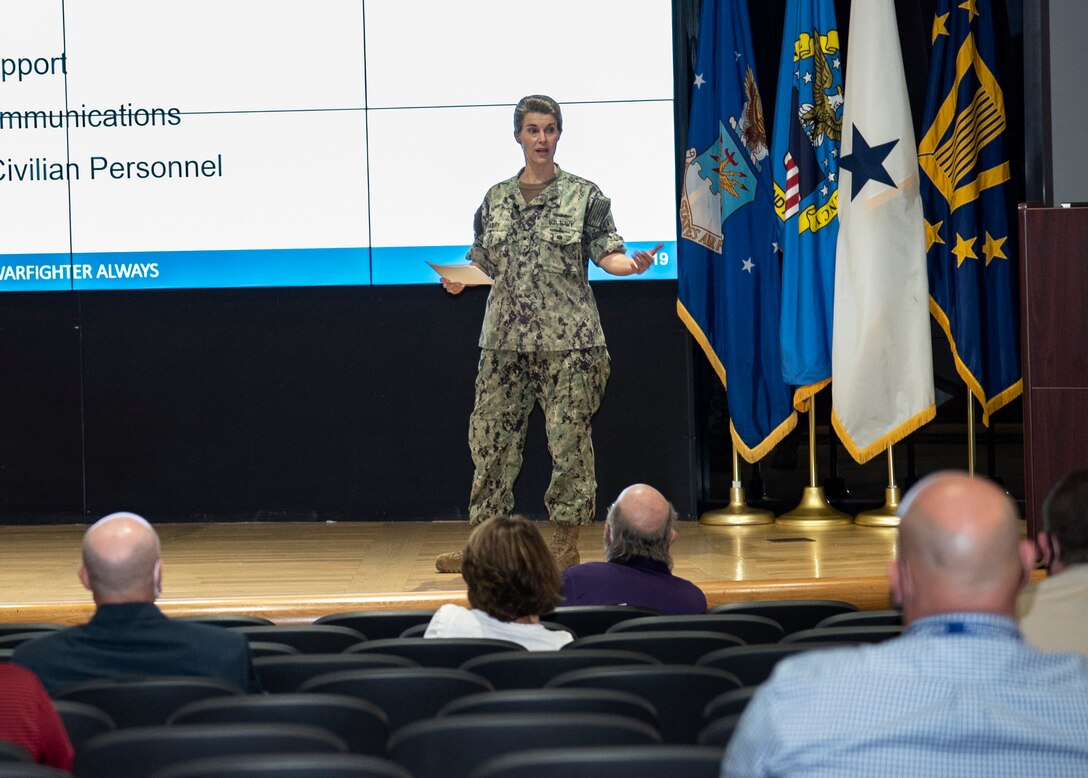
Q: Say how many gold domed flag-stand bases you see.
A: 3